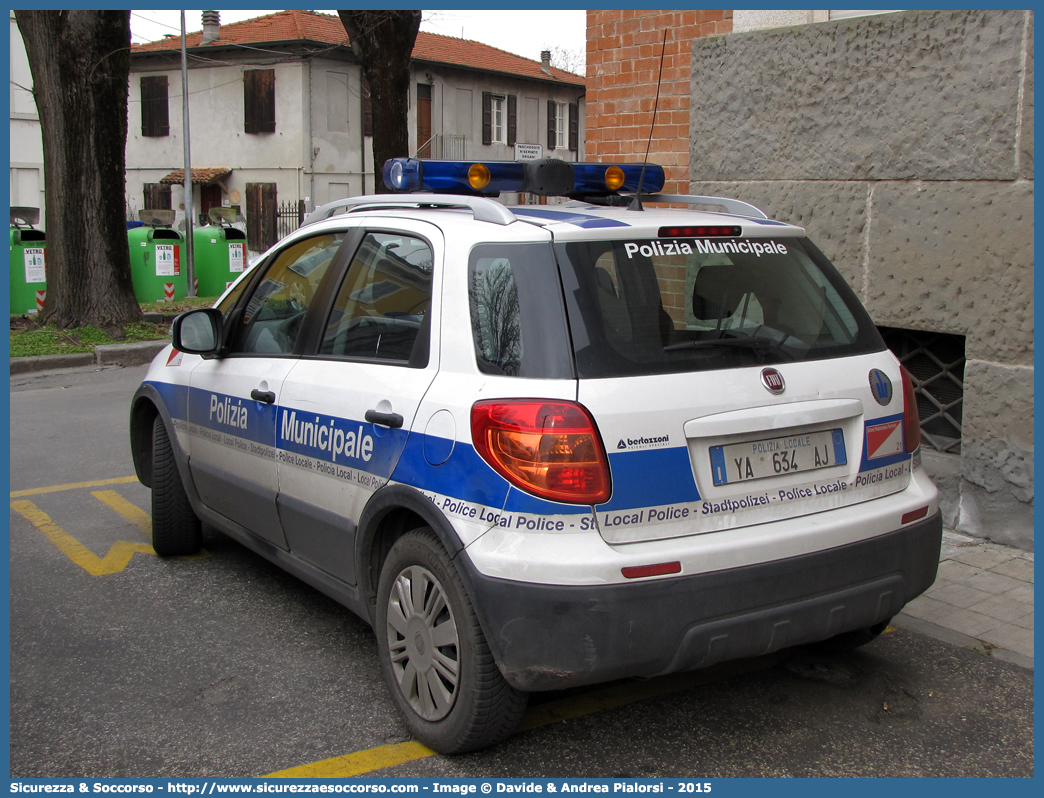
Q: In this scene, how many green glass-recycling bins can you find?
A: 3